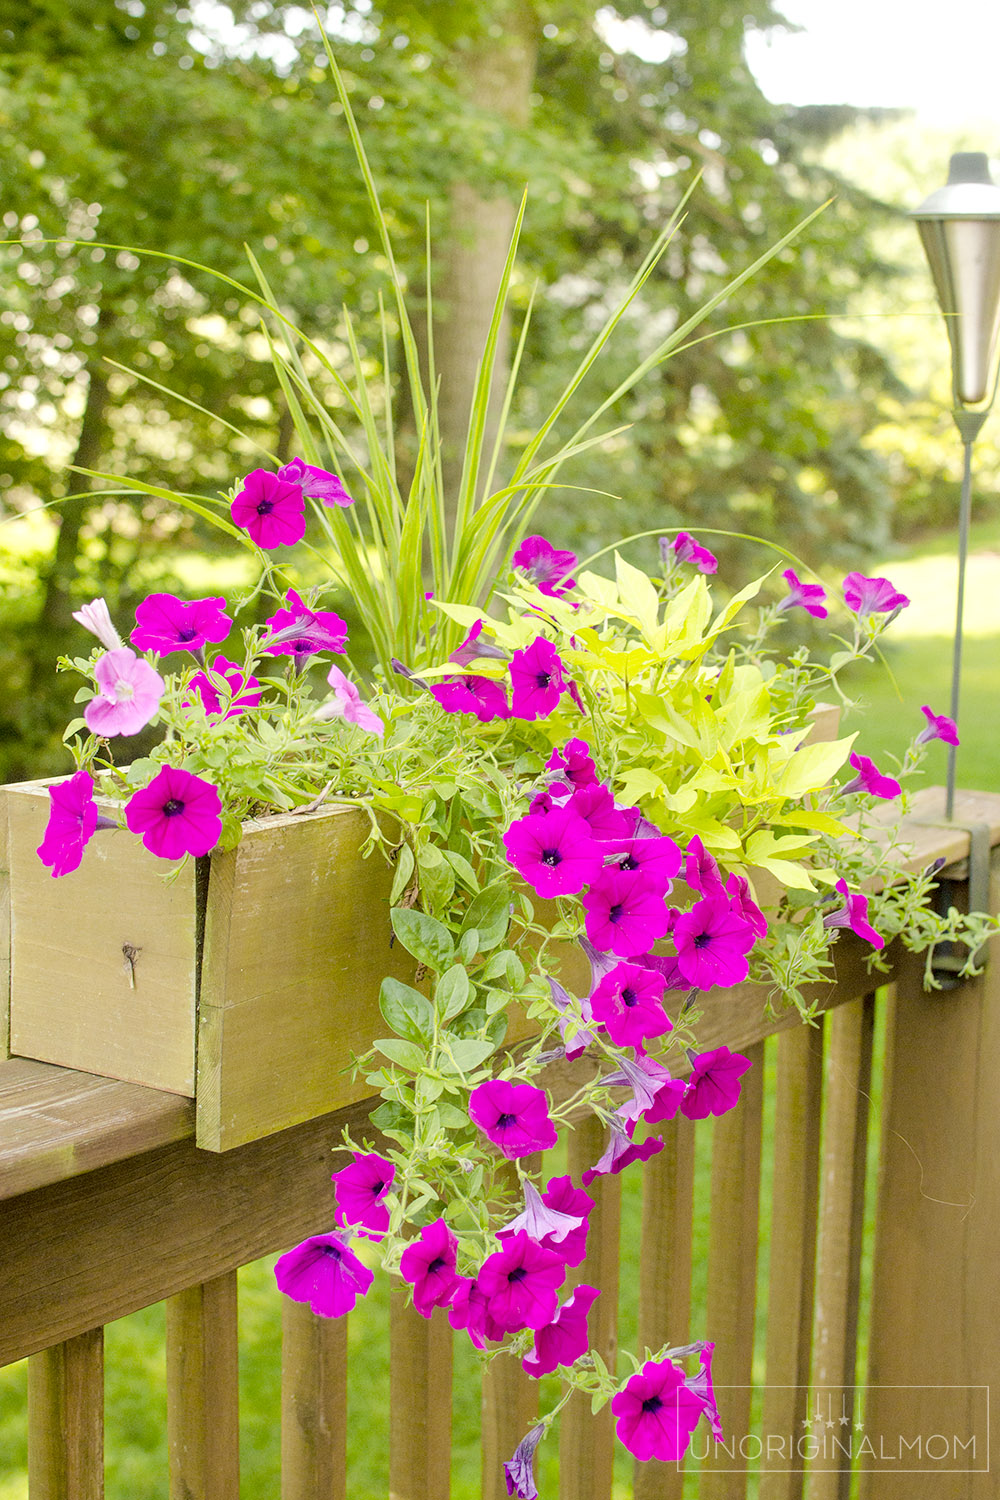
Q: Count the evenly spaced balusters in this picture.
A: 10